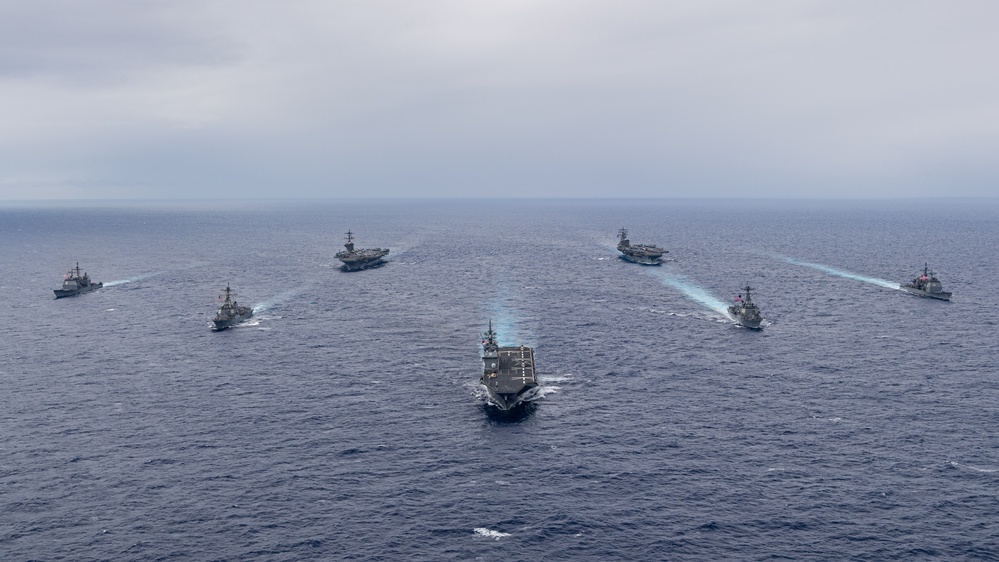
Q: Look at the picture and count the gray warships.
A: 7